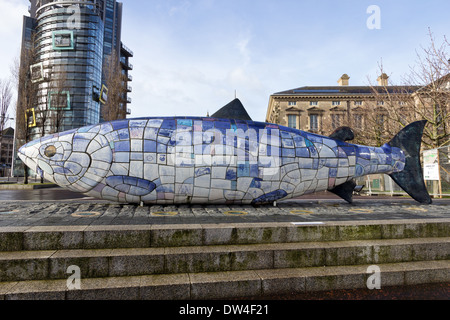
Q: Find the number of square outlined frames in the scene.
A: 5